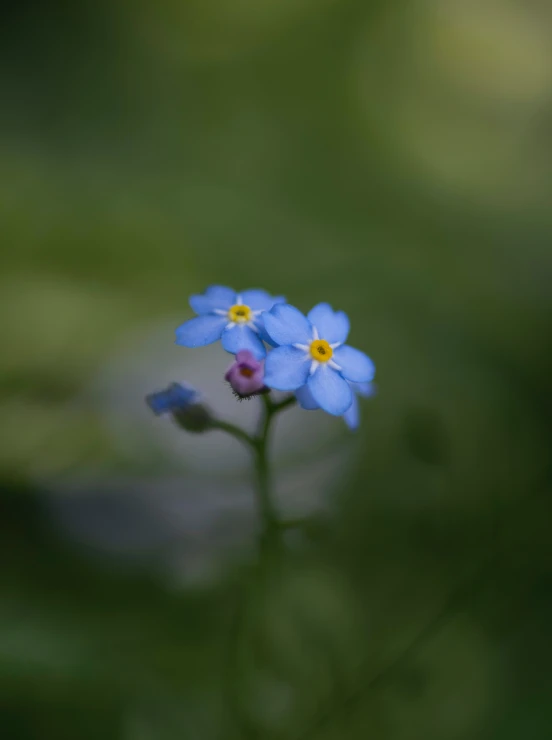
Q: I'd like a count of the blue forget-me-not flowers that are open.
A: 2